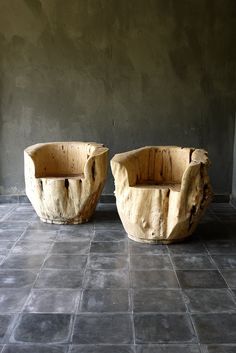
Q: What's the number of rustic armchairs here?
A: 2